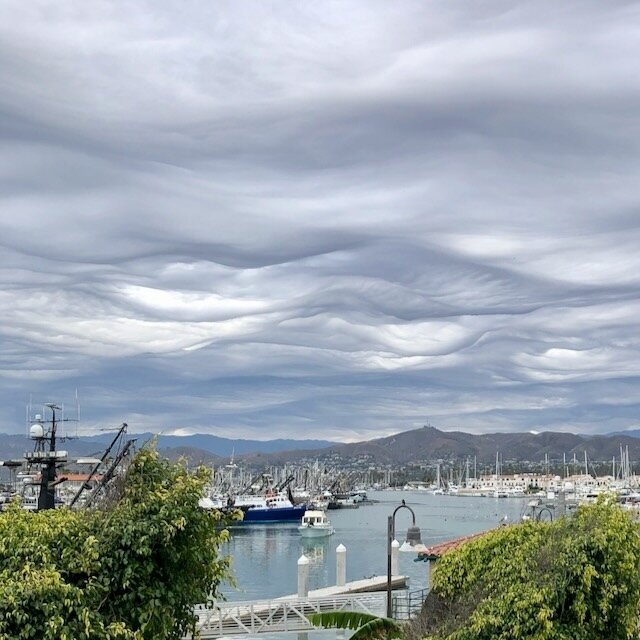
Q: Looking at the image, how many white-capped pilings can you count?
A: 3